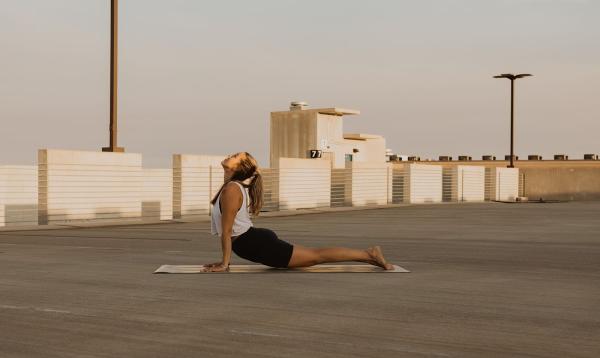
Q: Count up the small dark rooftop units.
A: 9